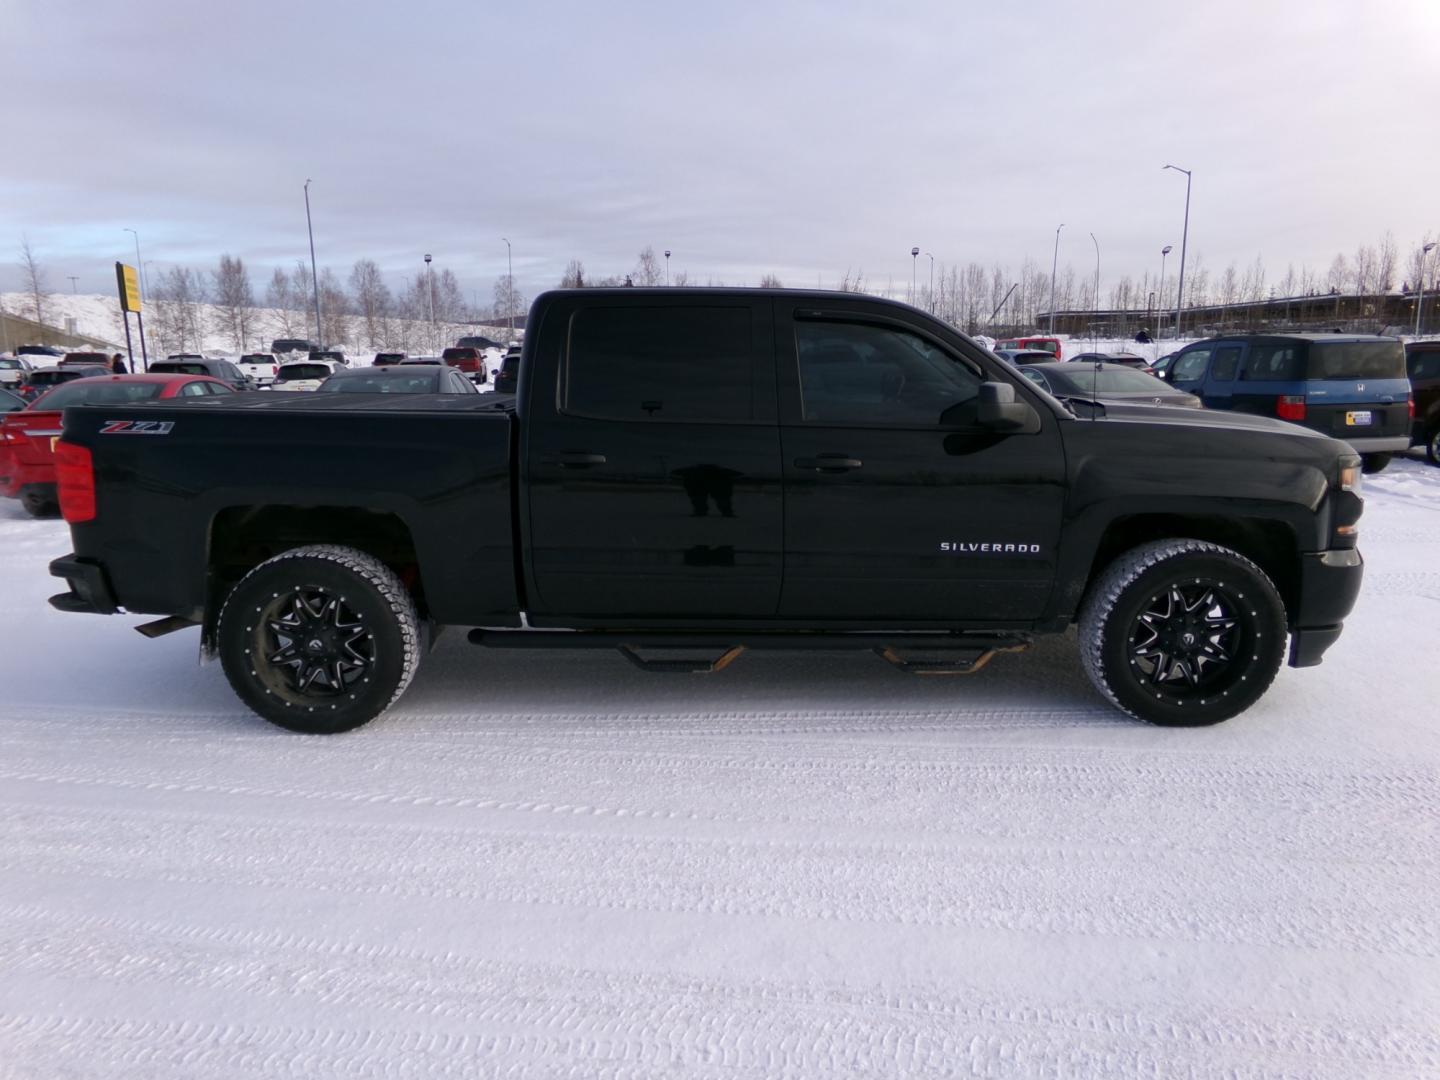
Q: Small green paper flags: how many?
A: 0